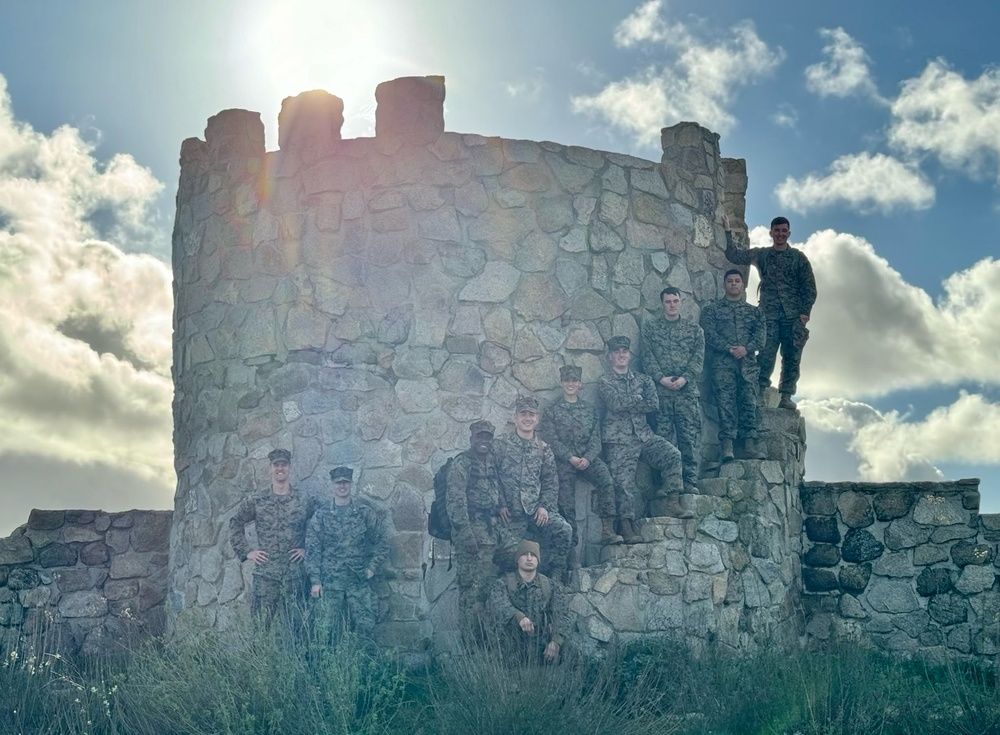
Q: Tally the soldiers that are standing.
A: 9